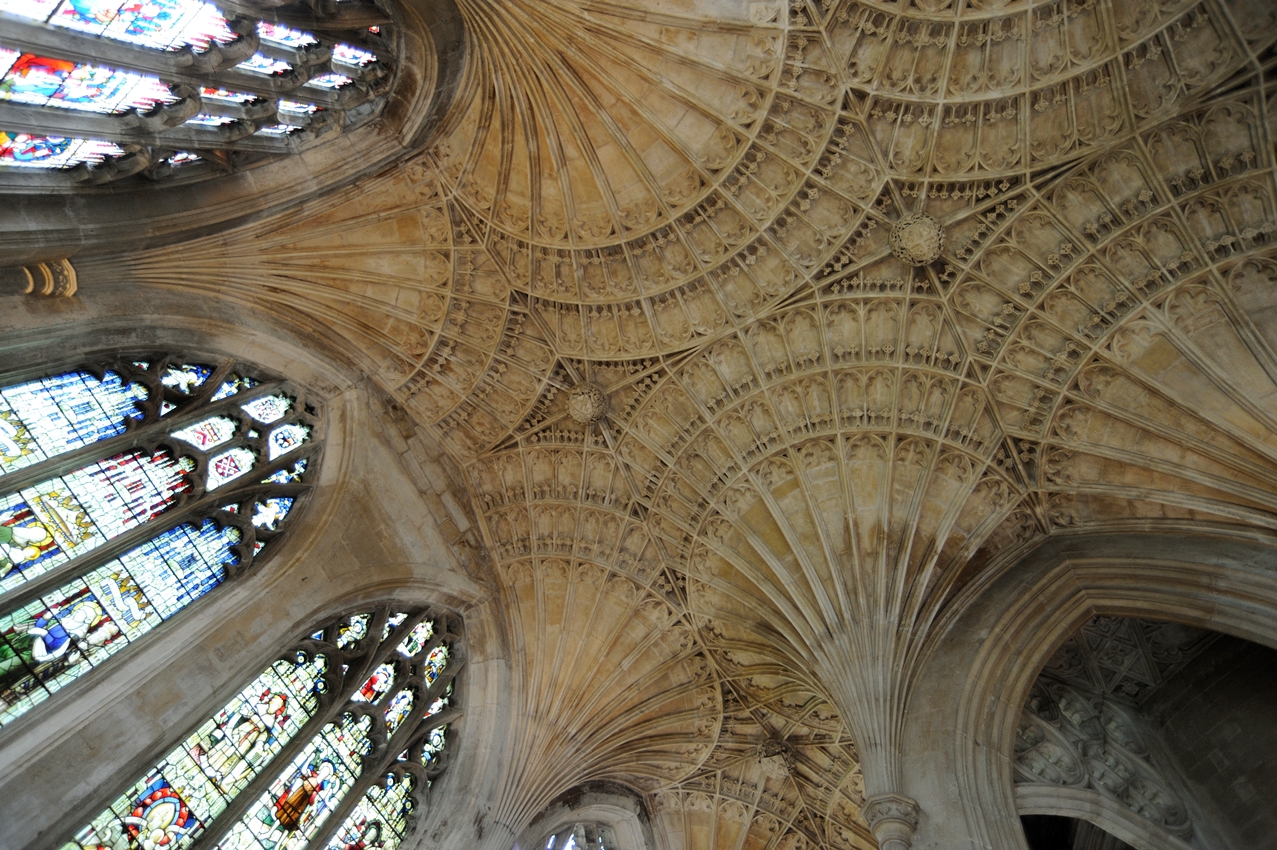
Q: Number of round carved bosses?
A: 3